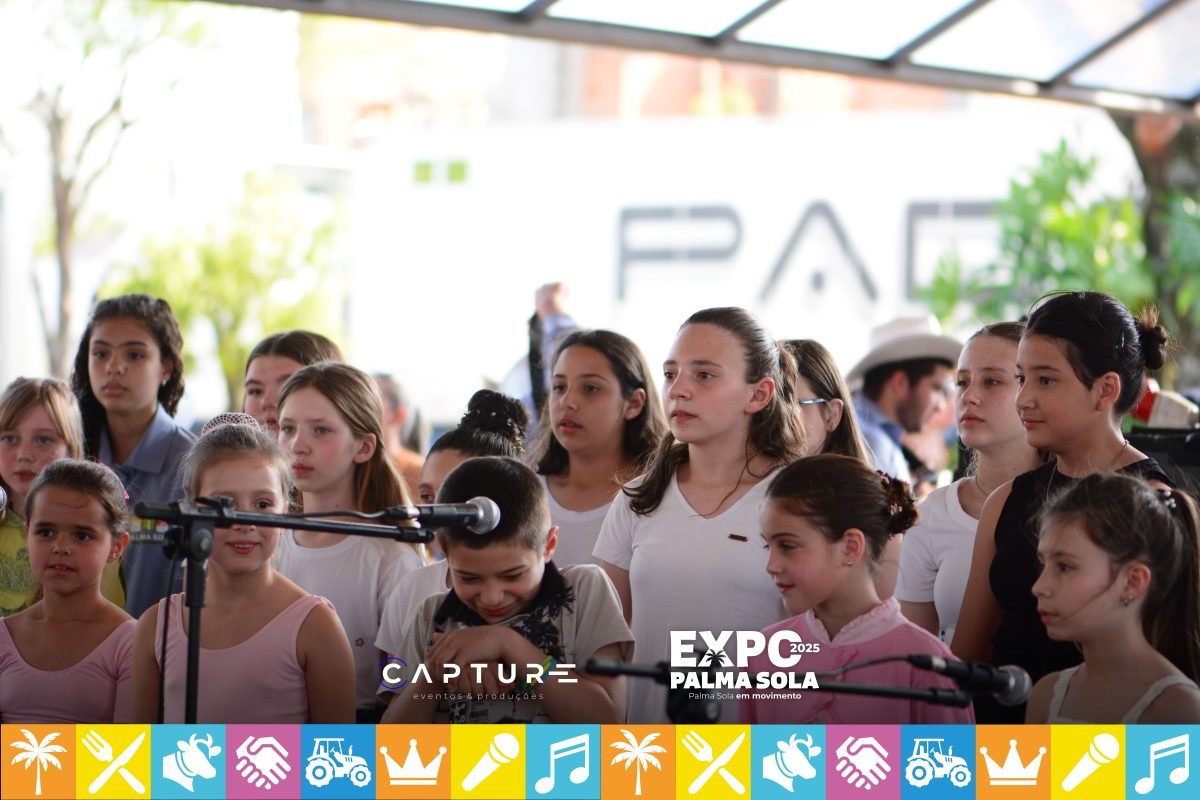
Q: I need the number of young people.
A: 15